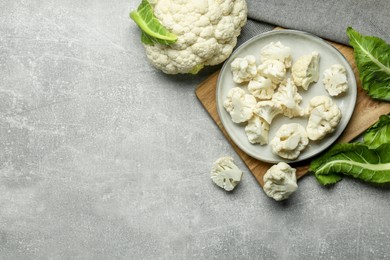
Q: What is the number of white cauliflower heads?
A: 1